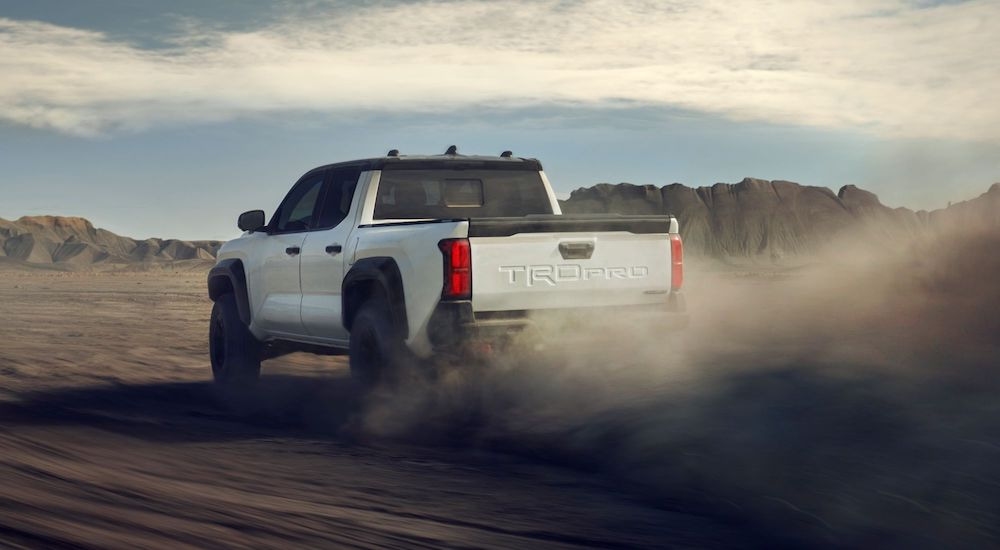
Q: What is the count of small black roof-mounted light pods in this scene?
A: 3